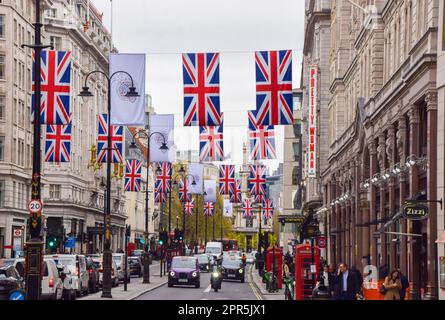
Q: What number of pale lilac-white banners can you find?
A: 5